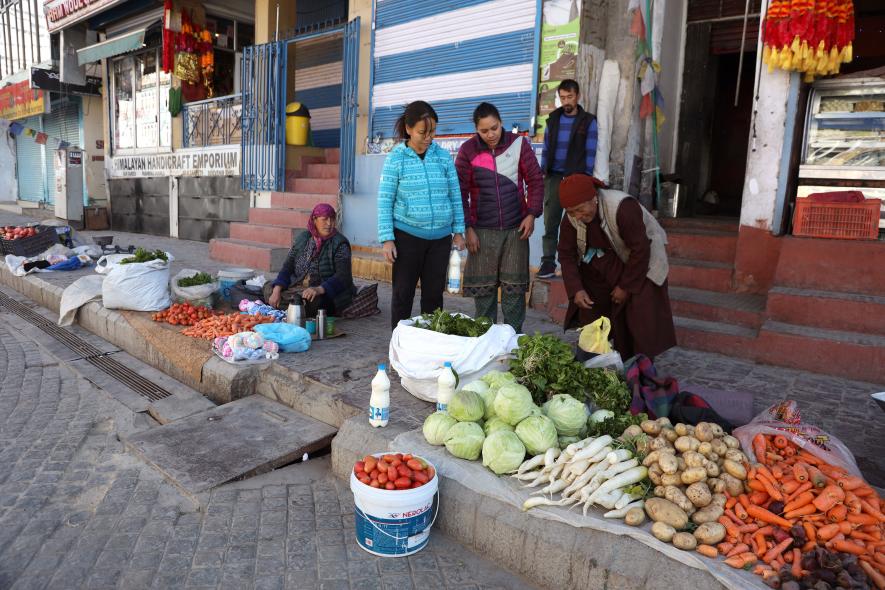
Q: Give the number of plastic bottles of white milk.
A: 3